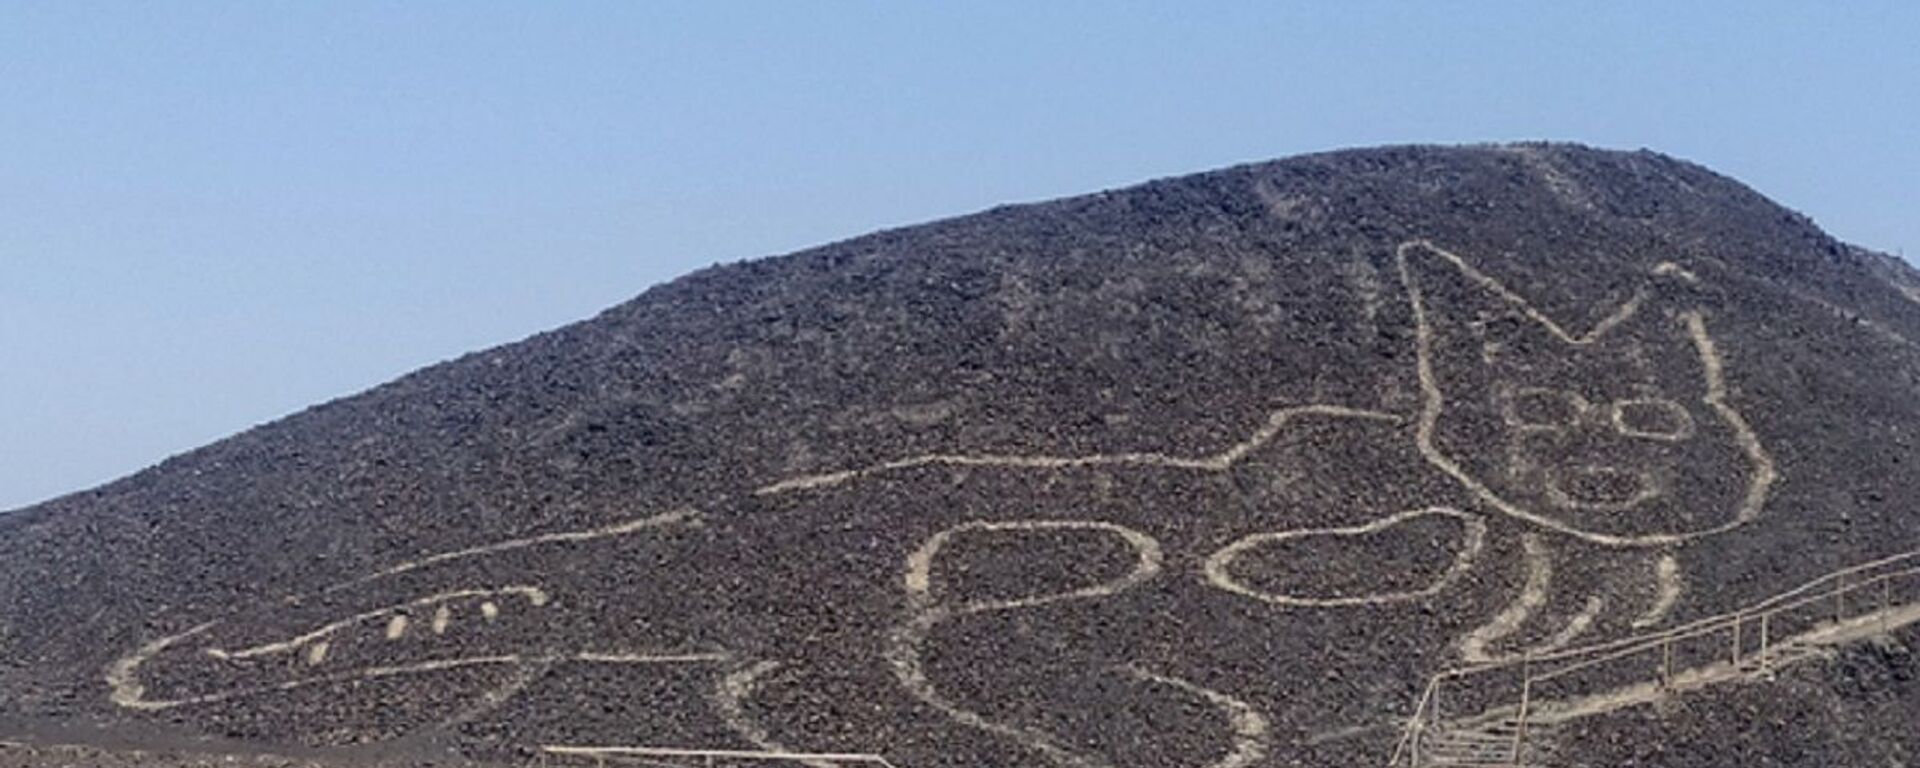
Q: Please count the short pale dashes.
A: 4